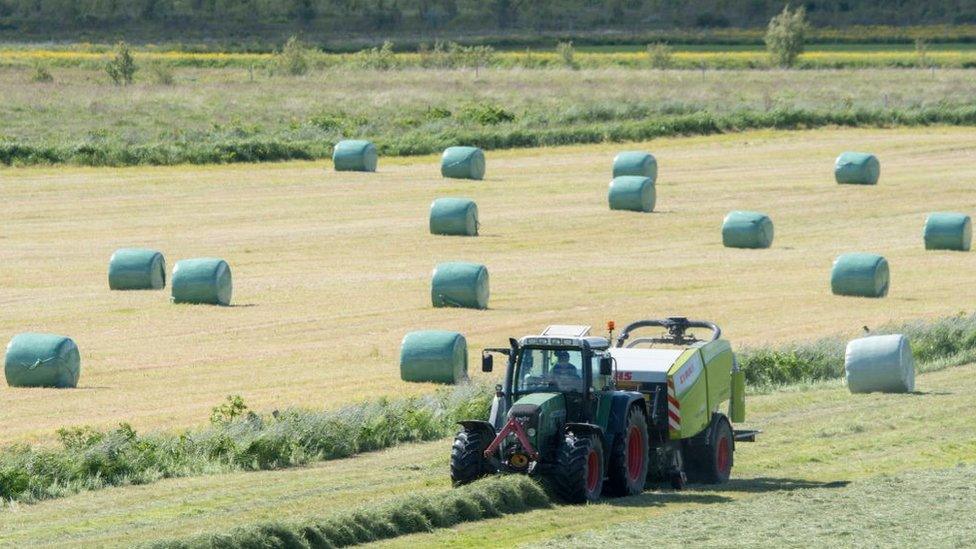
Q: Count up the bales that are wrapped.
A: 15